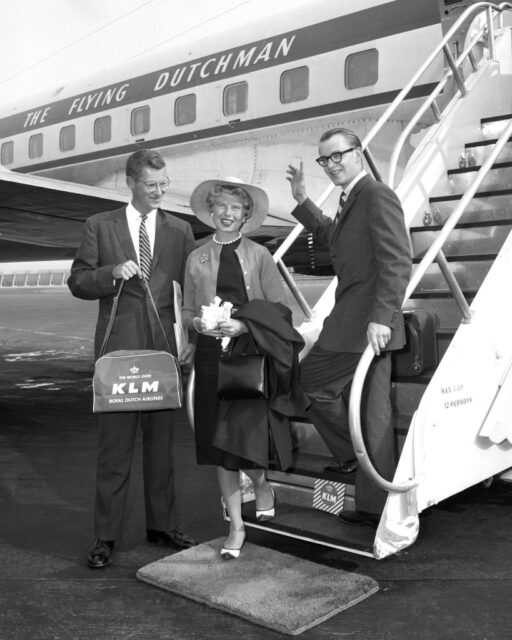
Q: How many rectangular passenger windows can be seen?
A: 9